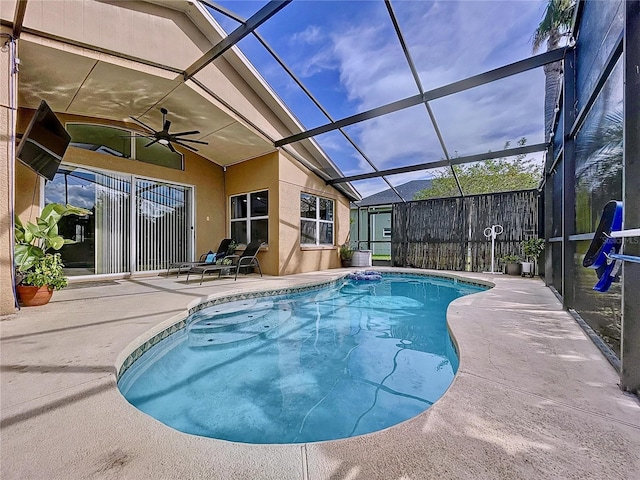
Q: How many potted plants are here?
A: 4